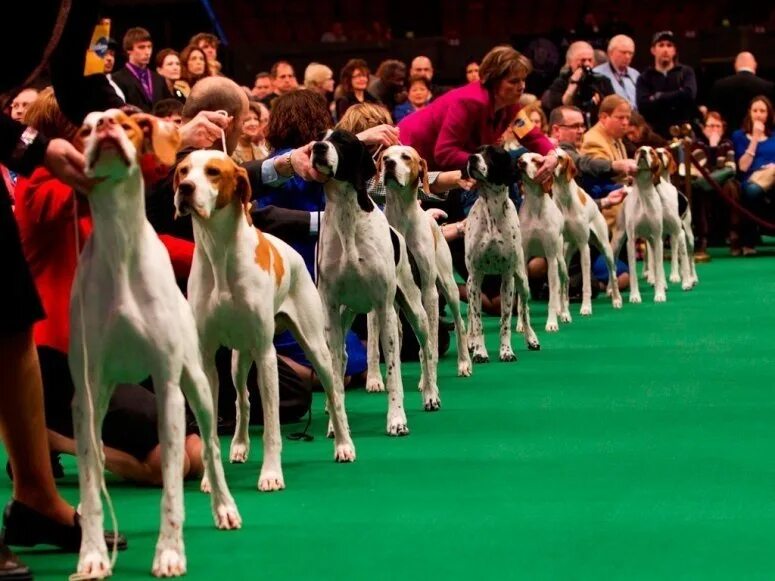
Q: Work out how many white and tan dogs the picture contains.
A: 7